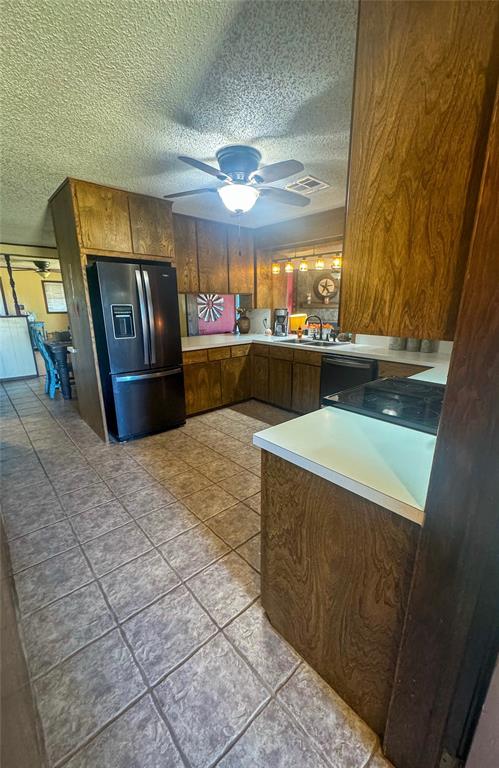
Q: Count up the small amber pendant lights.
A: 5